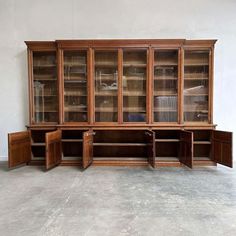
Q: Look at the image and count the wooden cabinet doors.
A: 6